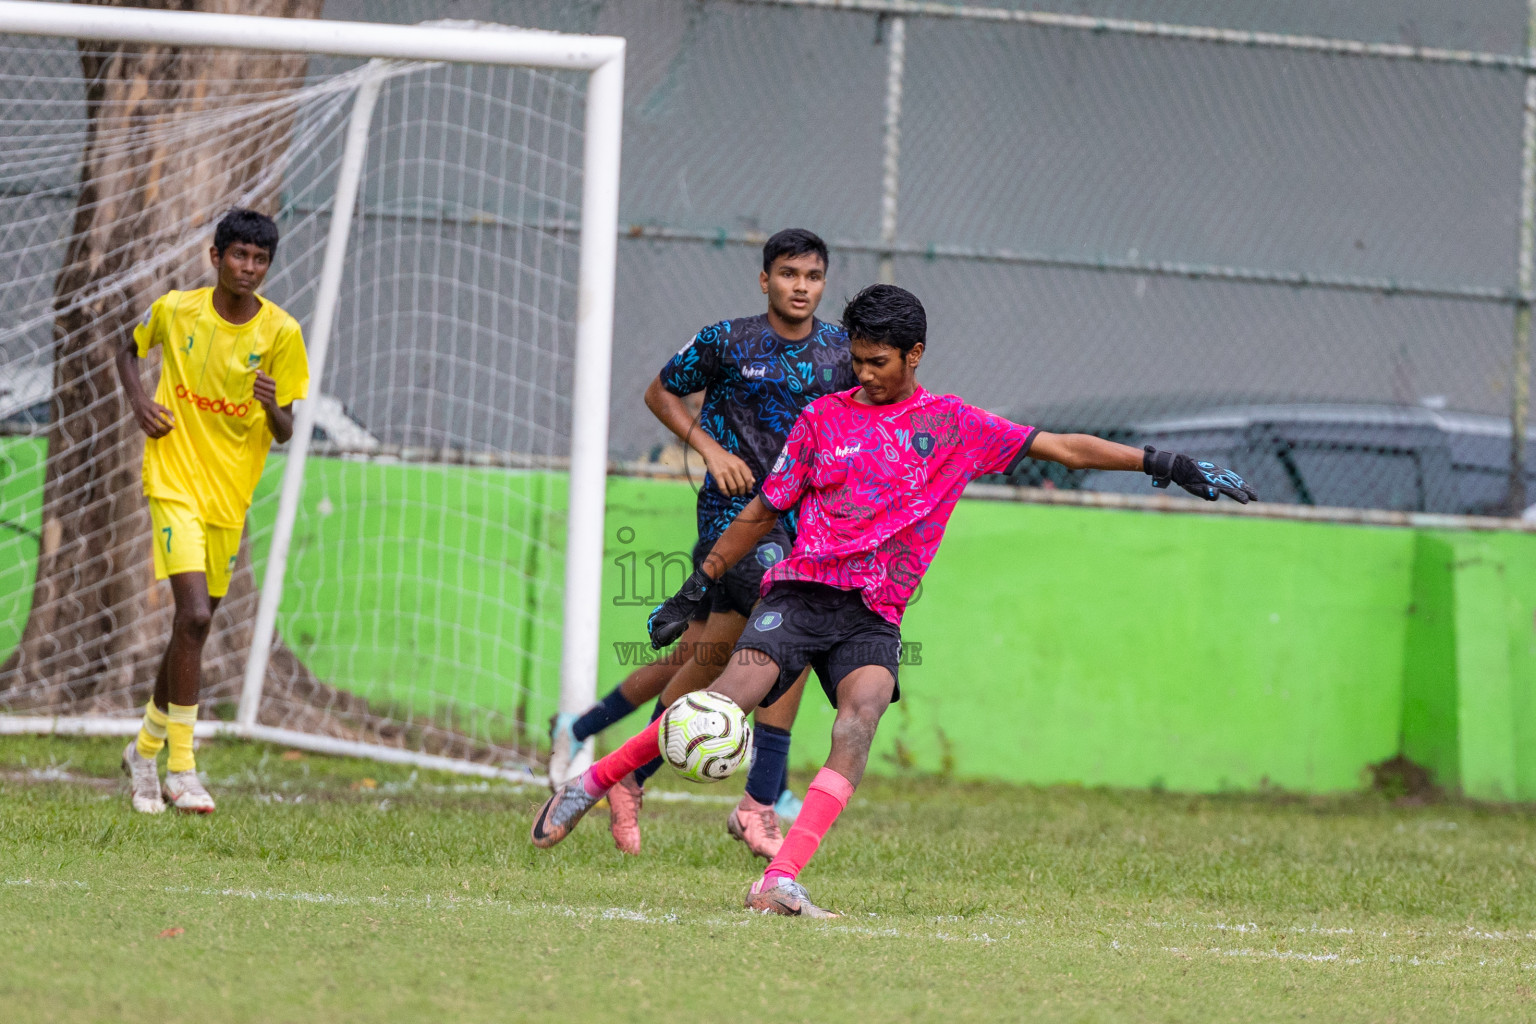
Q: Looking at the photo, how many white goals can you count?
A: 1